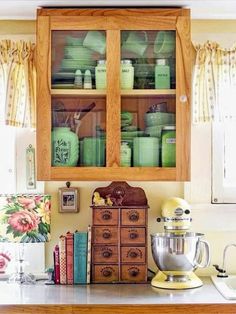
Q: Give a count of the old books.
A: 5